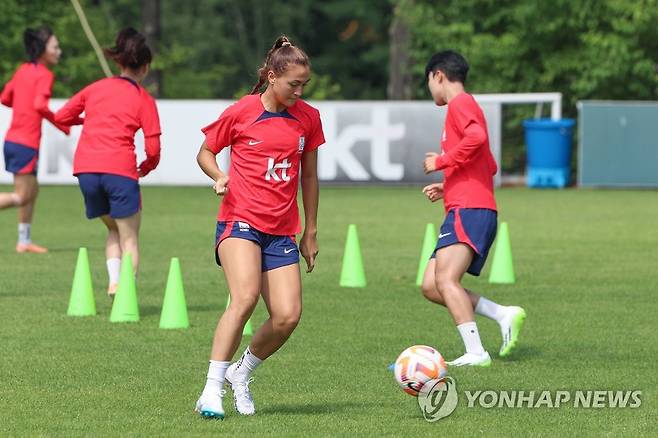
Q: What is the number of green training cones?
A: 7